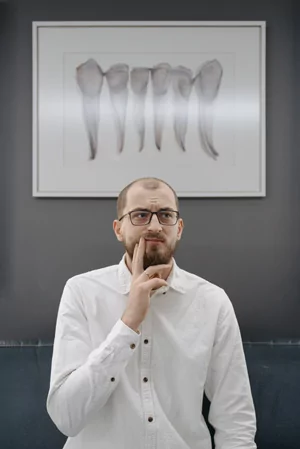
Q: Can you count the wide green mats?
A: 0